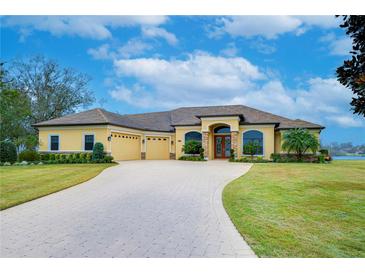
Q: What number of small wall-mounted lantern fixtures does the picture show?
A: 3